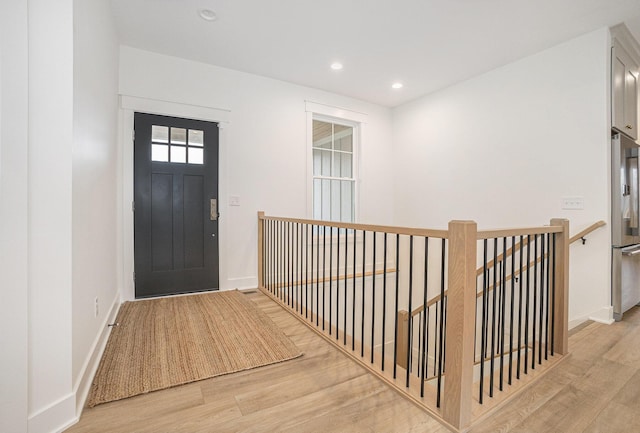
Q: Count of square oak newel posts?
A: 4